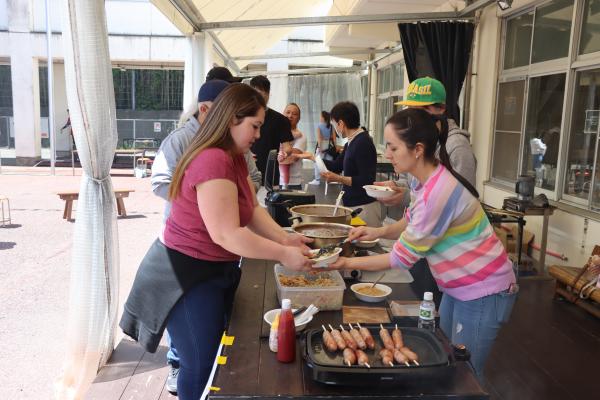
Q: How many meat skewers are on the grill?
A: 12